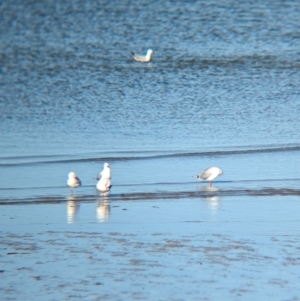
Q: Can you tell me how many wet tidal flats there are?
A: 1